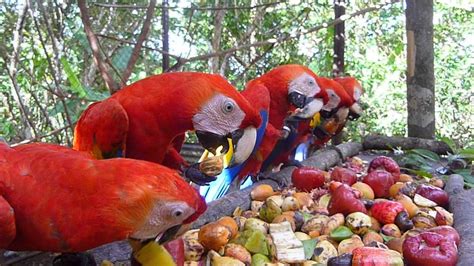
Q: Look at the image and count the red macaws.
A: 5